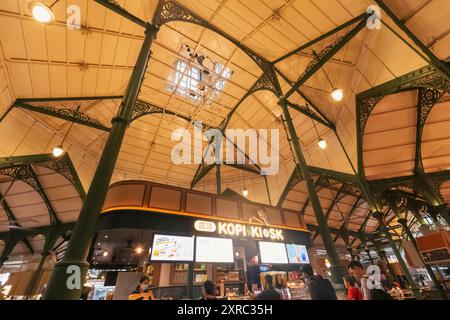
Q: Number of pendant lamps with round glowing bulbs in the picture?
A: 5